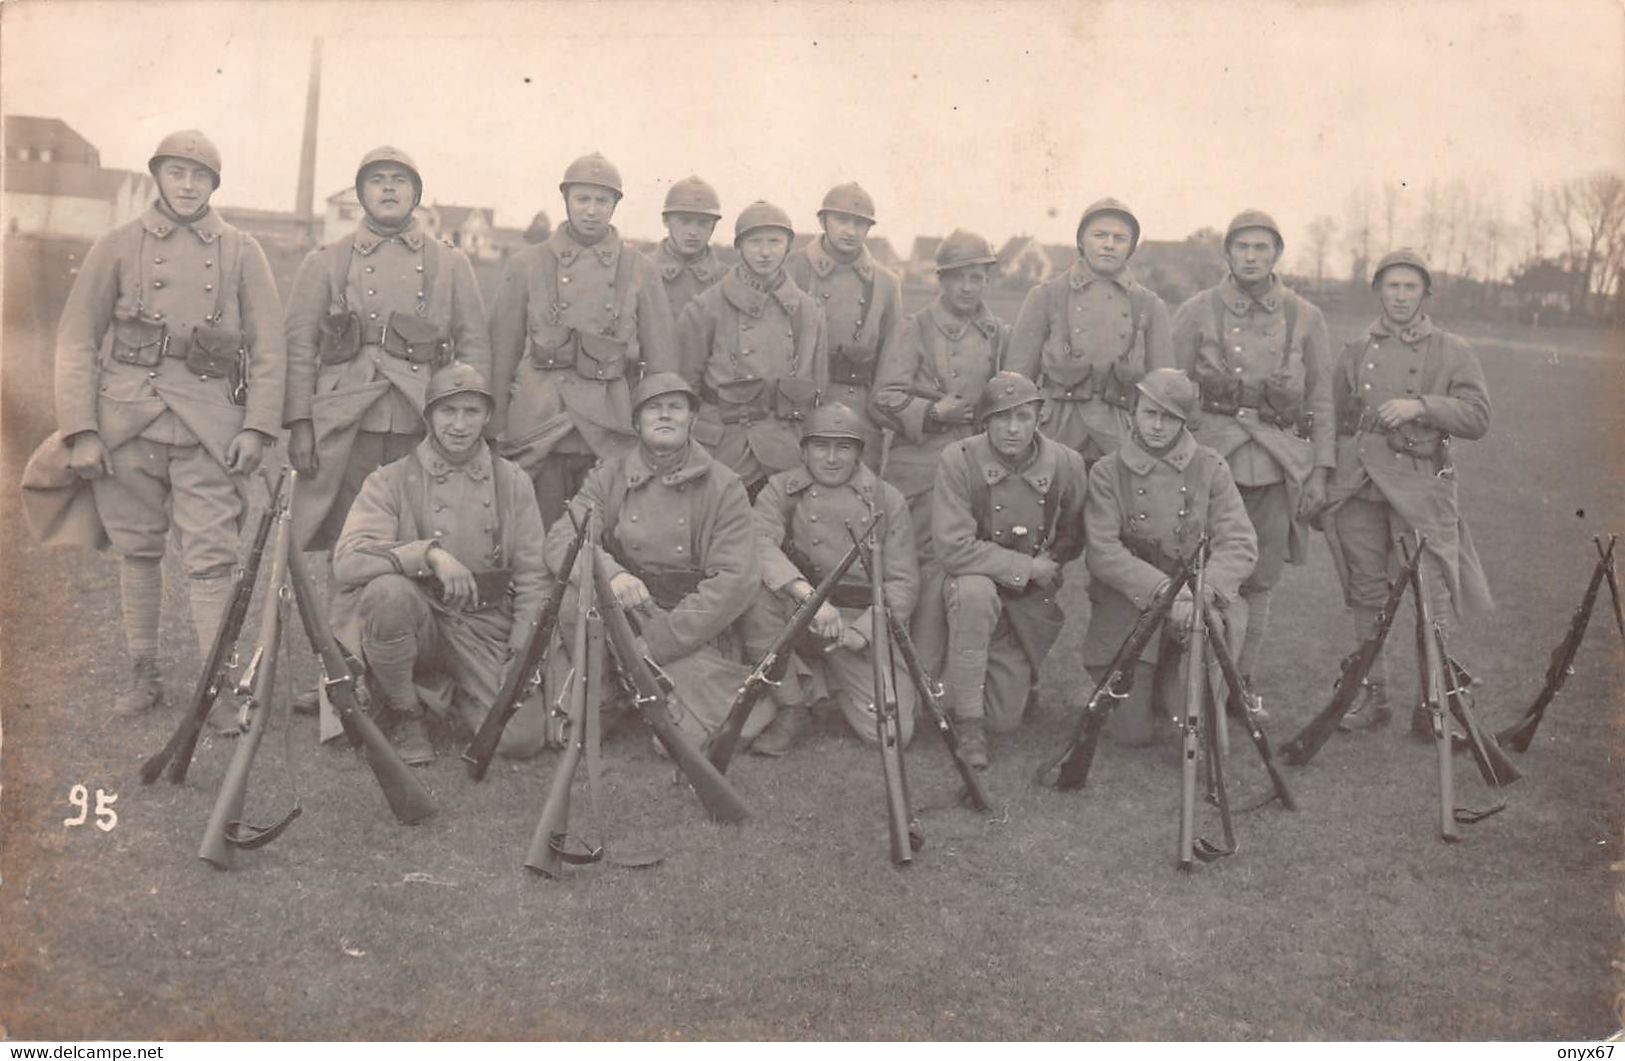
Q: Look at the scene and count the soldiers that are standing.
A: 10